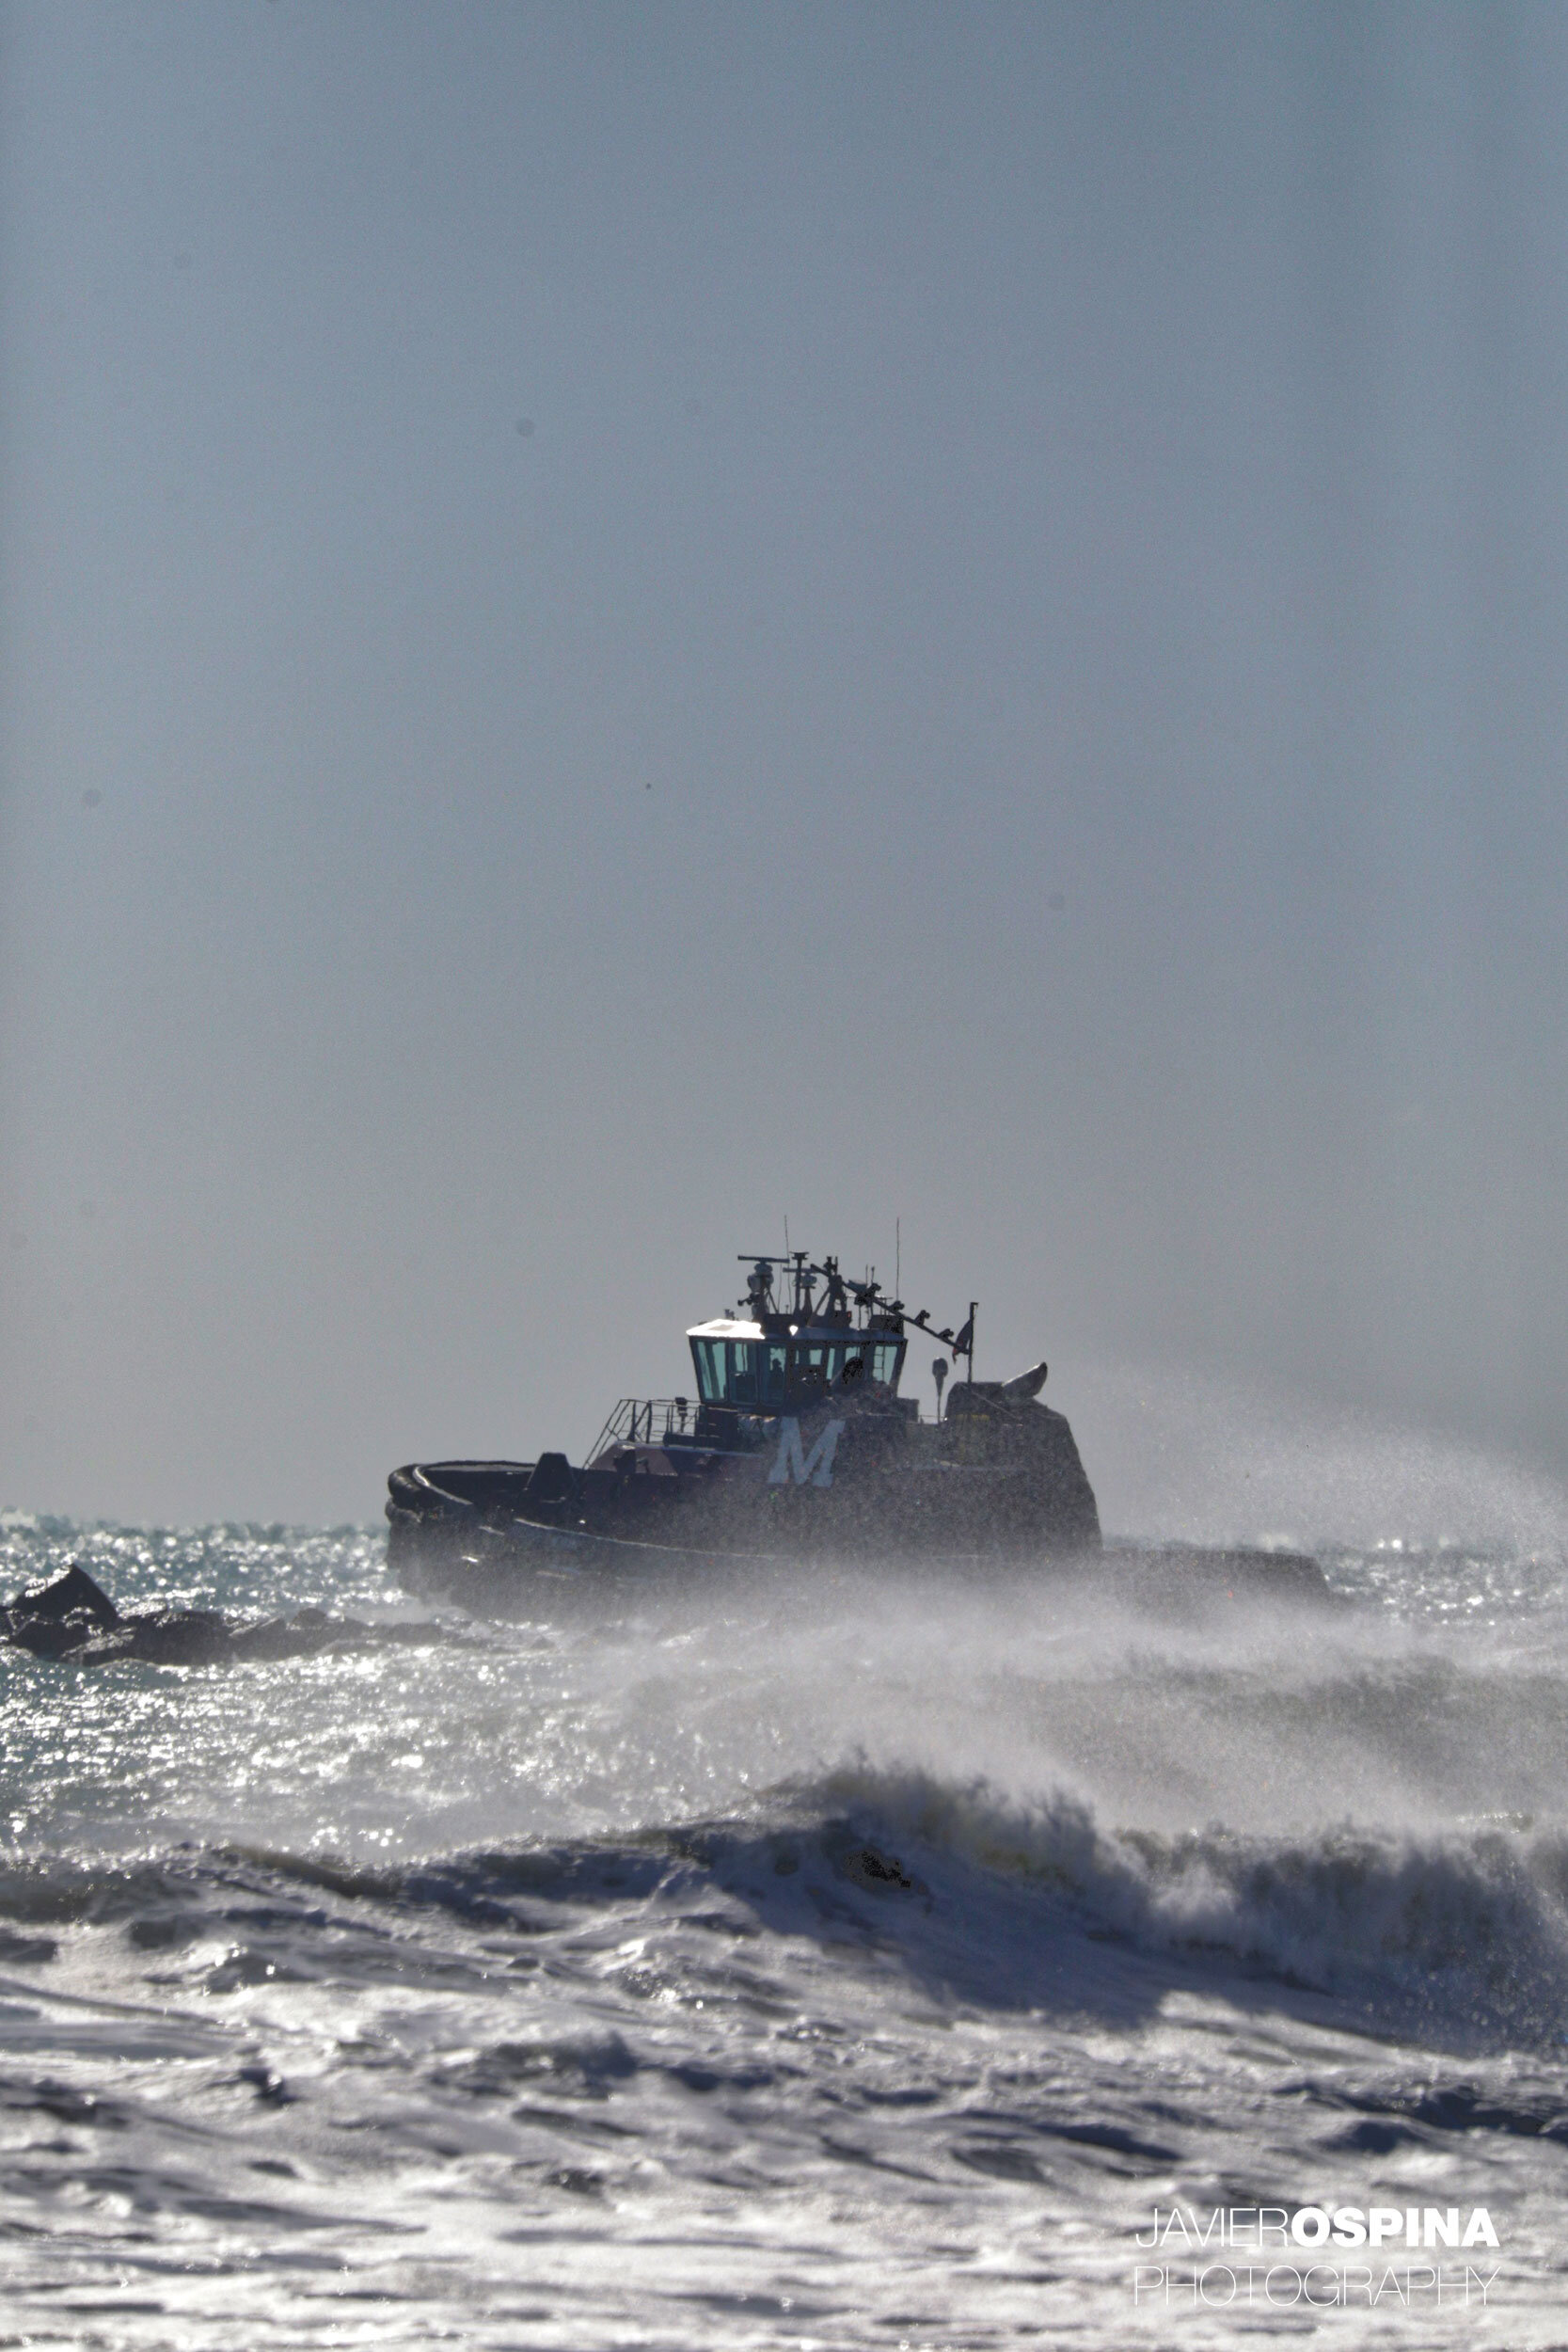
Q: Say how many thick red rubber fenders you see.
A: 0